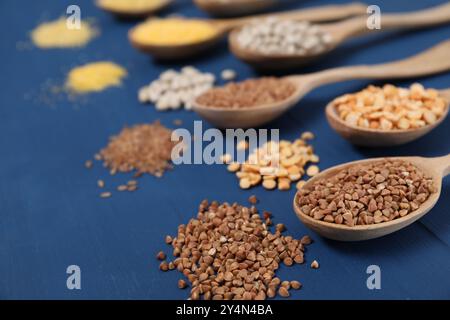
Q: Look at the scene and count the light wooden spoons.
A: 7